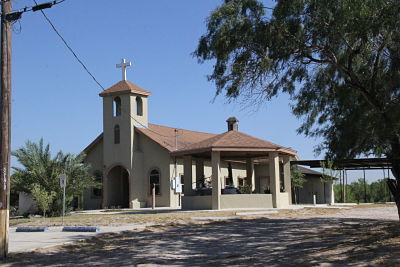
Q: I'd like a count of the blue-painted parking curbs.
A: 2